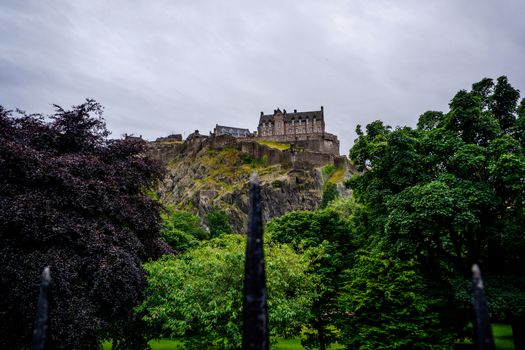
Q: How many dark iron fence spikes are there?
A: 3